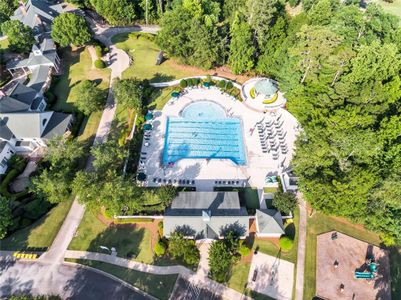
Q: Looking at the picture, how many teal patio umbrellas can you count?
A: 5